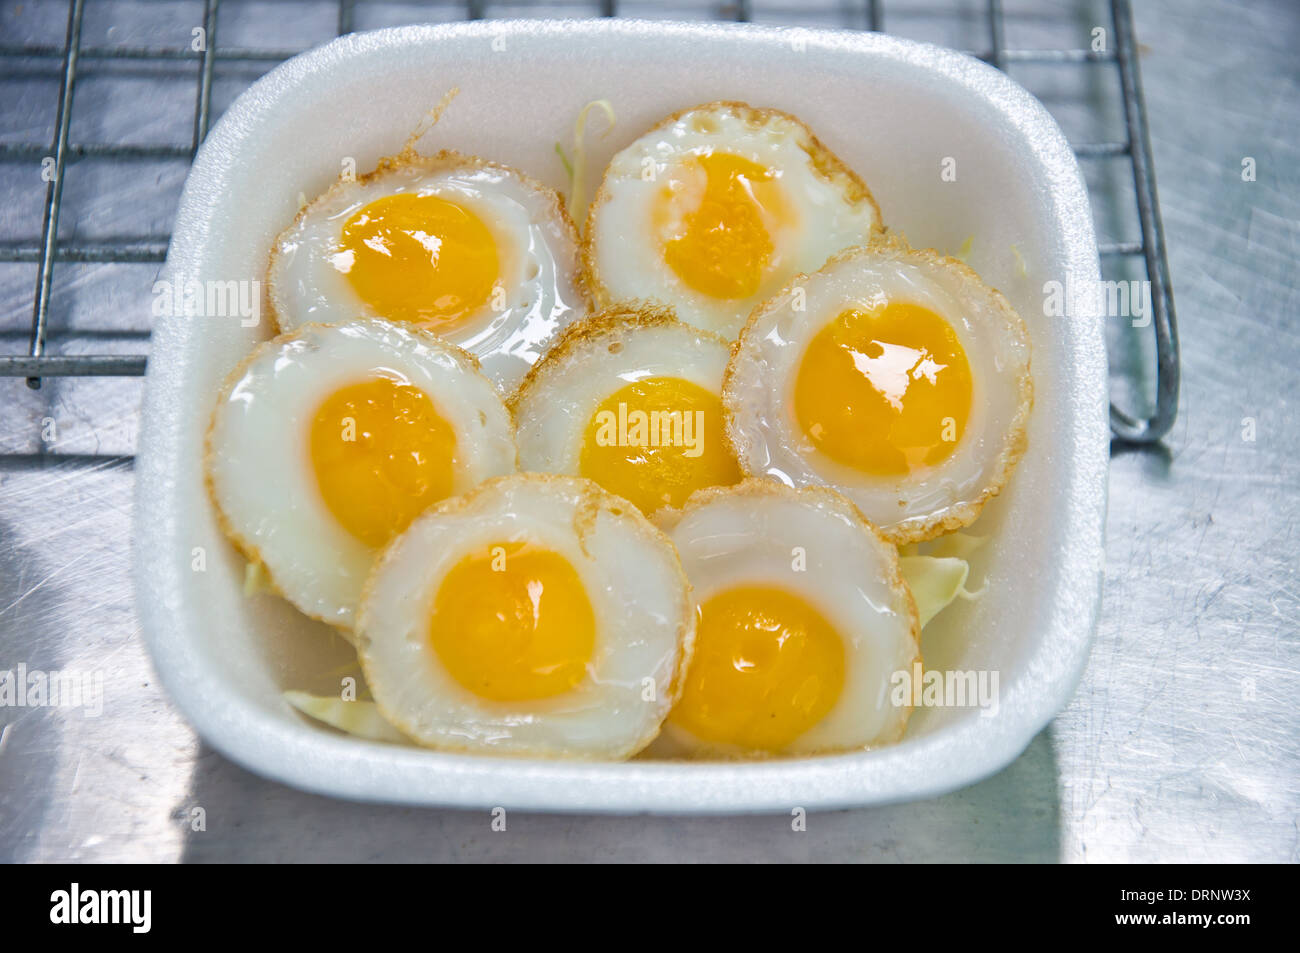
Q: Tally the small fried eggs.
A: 7